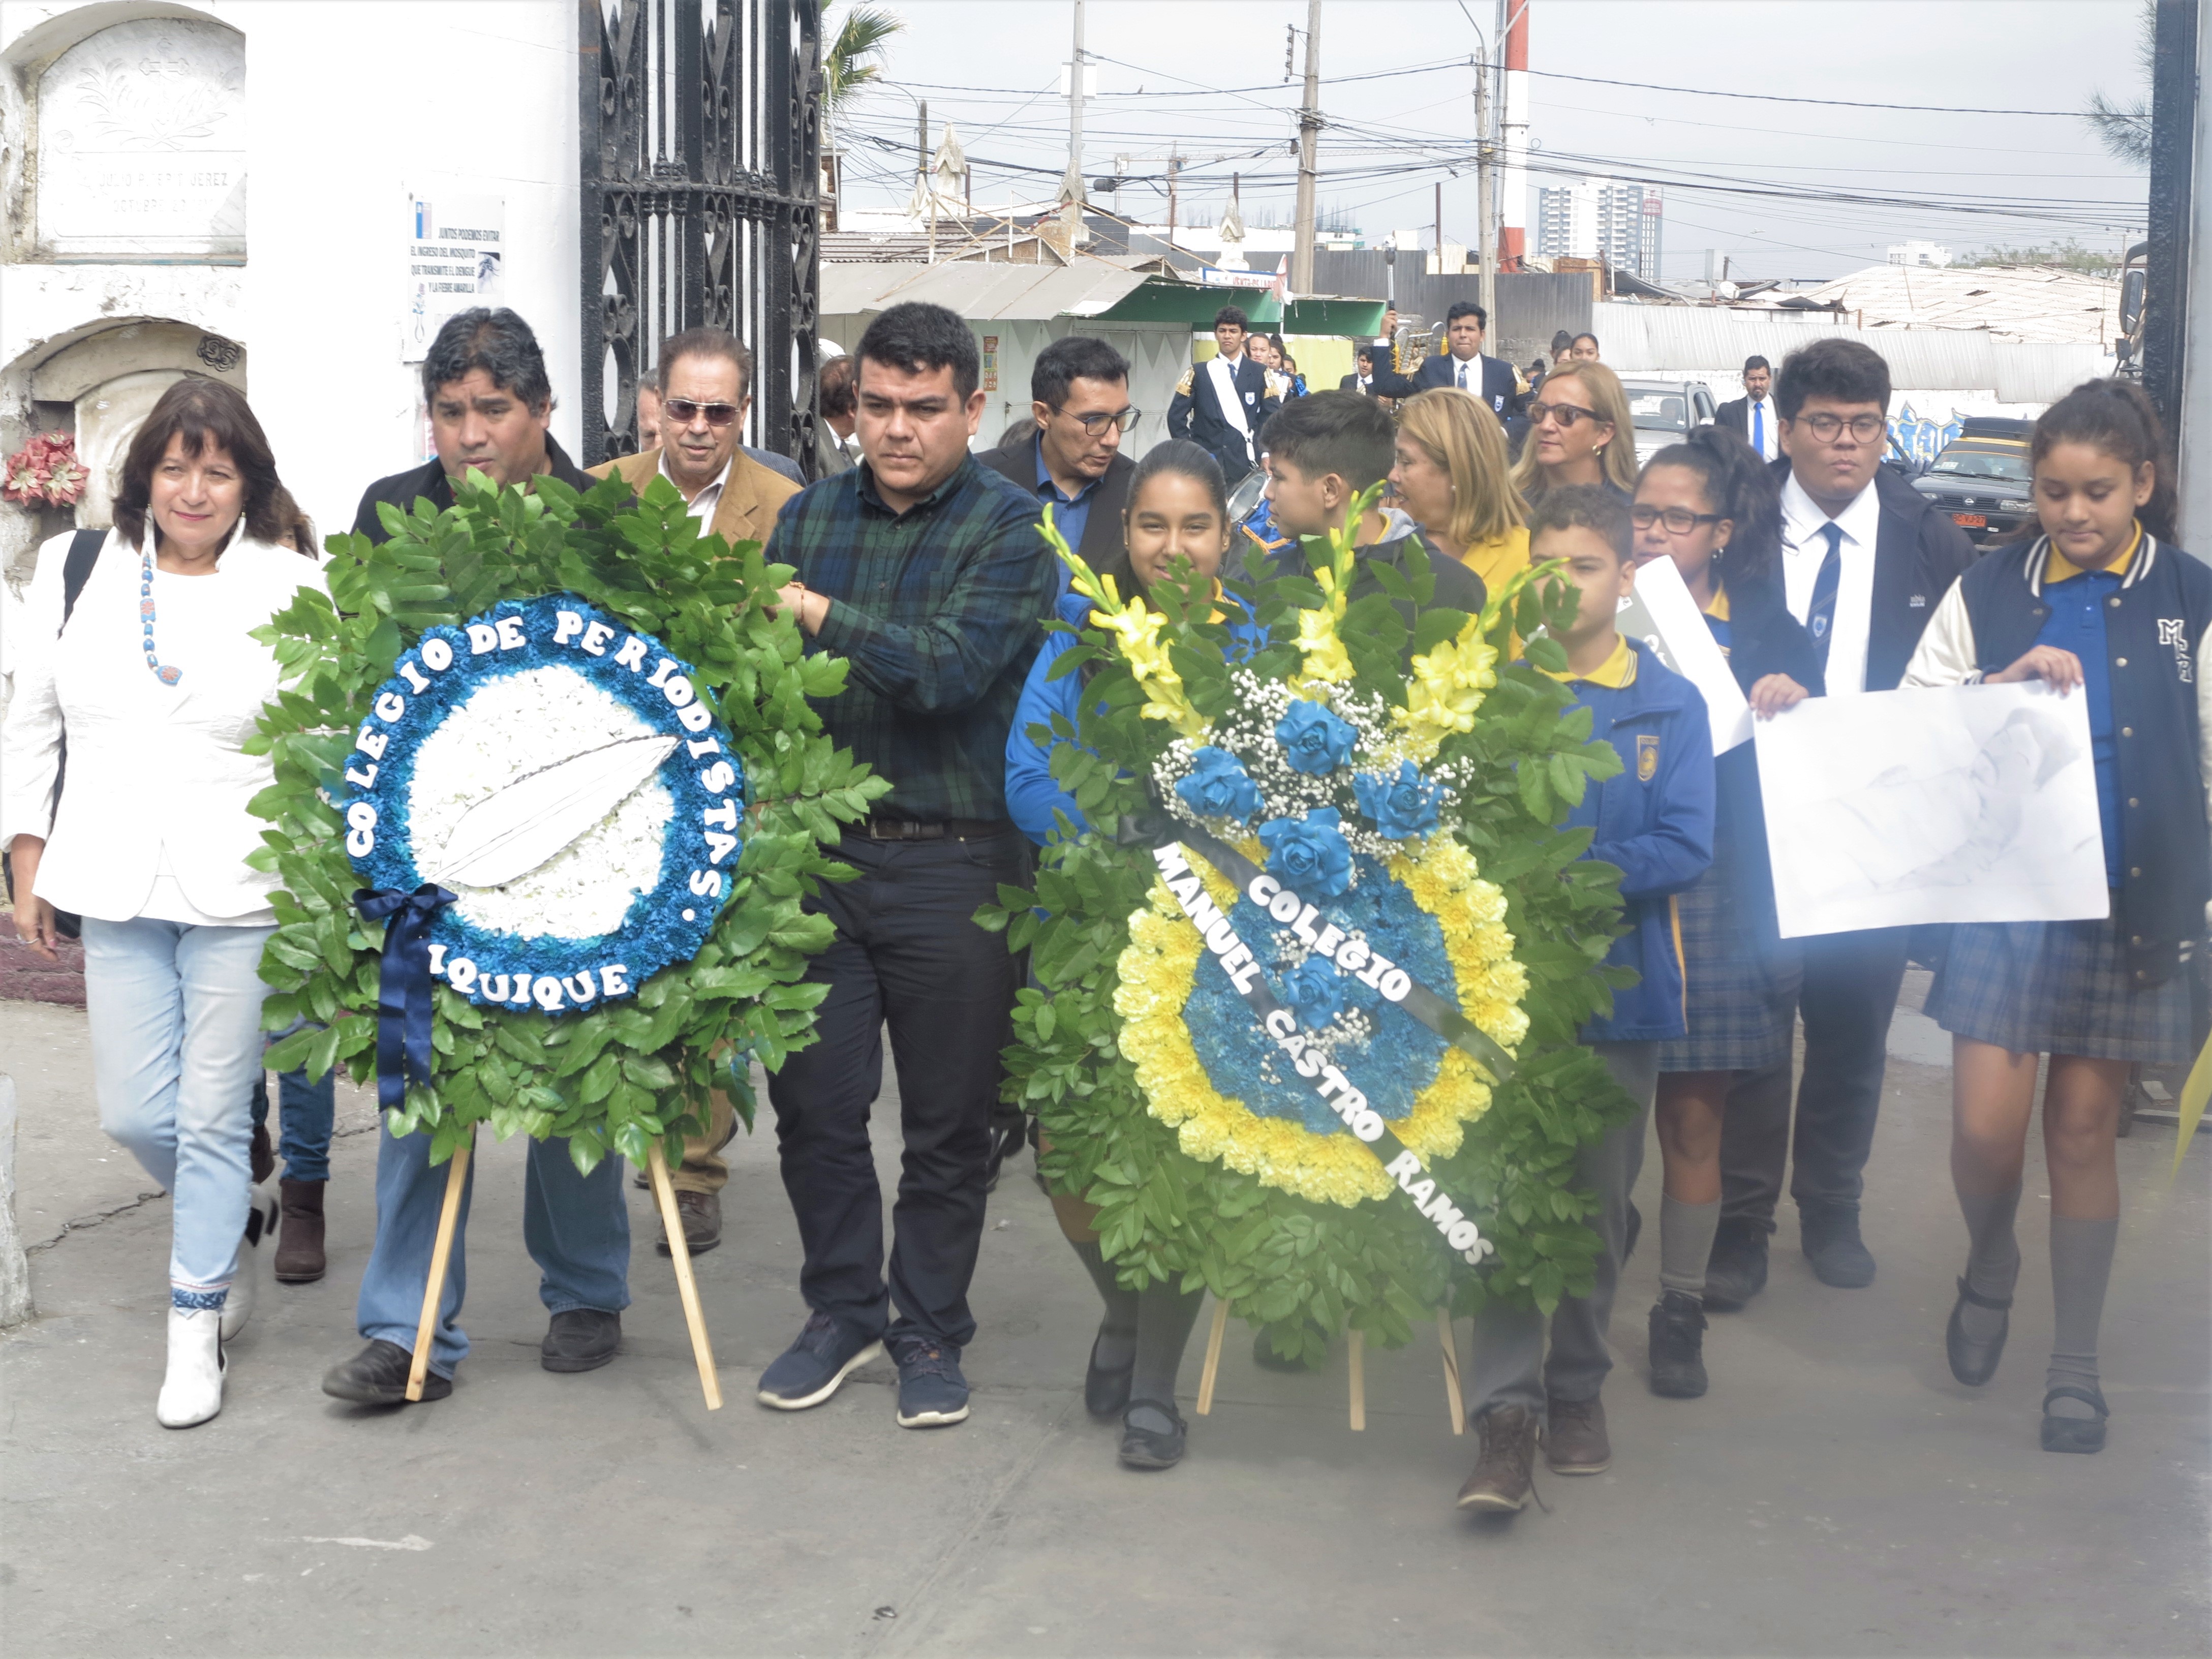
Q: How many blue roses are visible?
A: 5